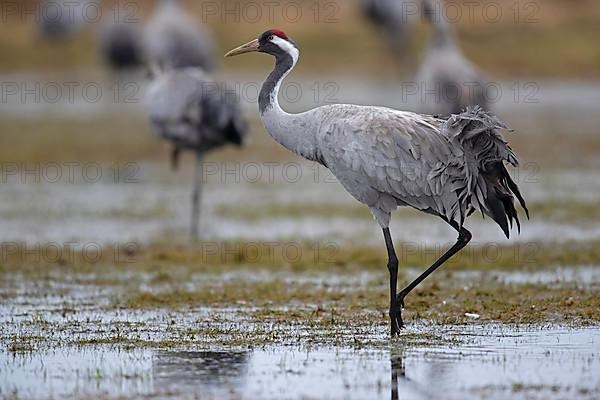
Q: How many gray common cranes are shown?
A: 7